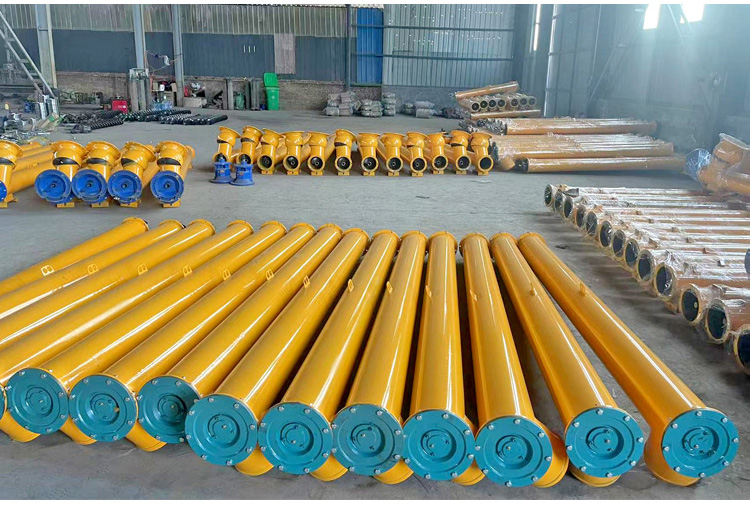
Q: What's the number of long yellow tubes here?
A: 14